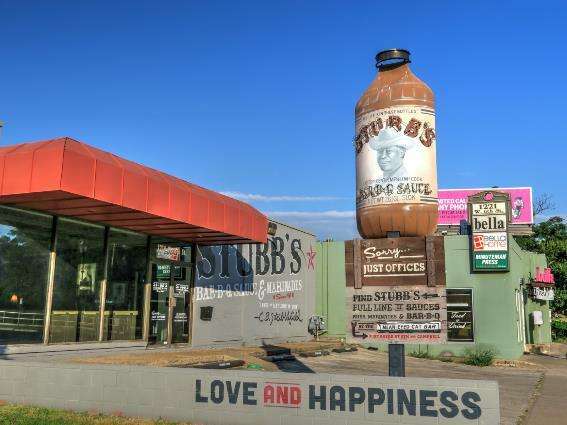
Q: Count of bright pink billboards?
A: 1